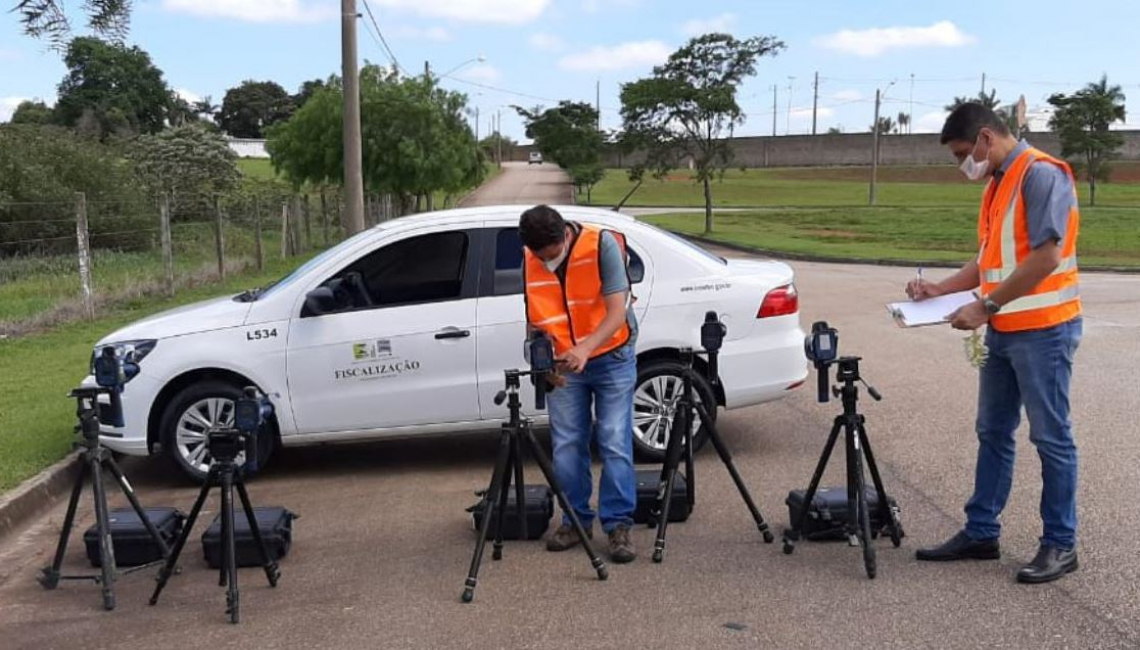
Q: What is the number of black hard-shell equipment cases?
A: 5